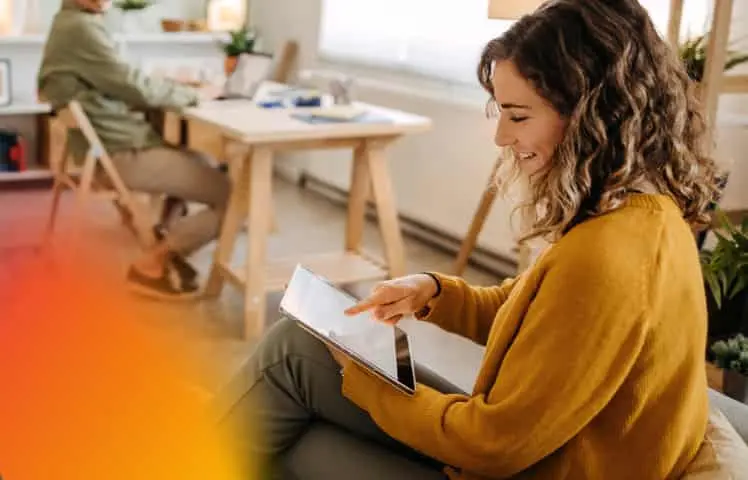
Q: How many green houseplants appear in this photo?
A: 5